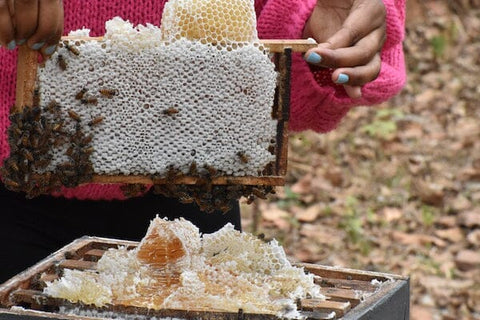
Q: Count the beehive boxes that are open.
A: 1